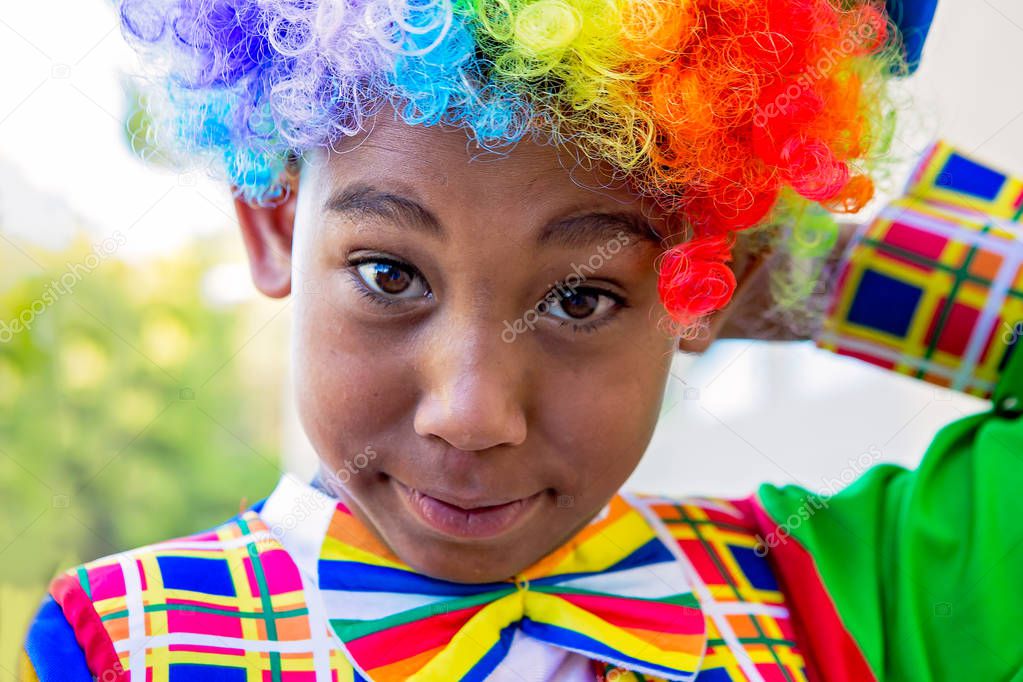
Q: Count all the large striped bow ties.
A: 1